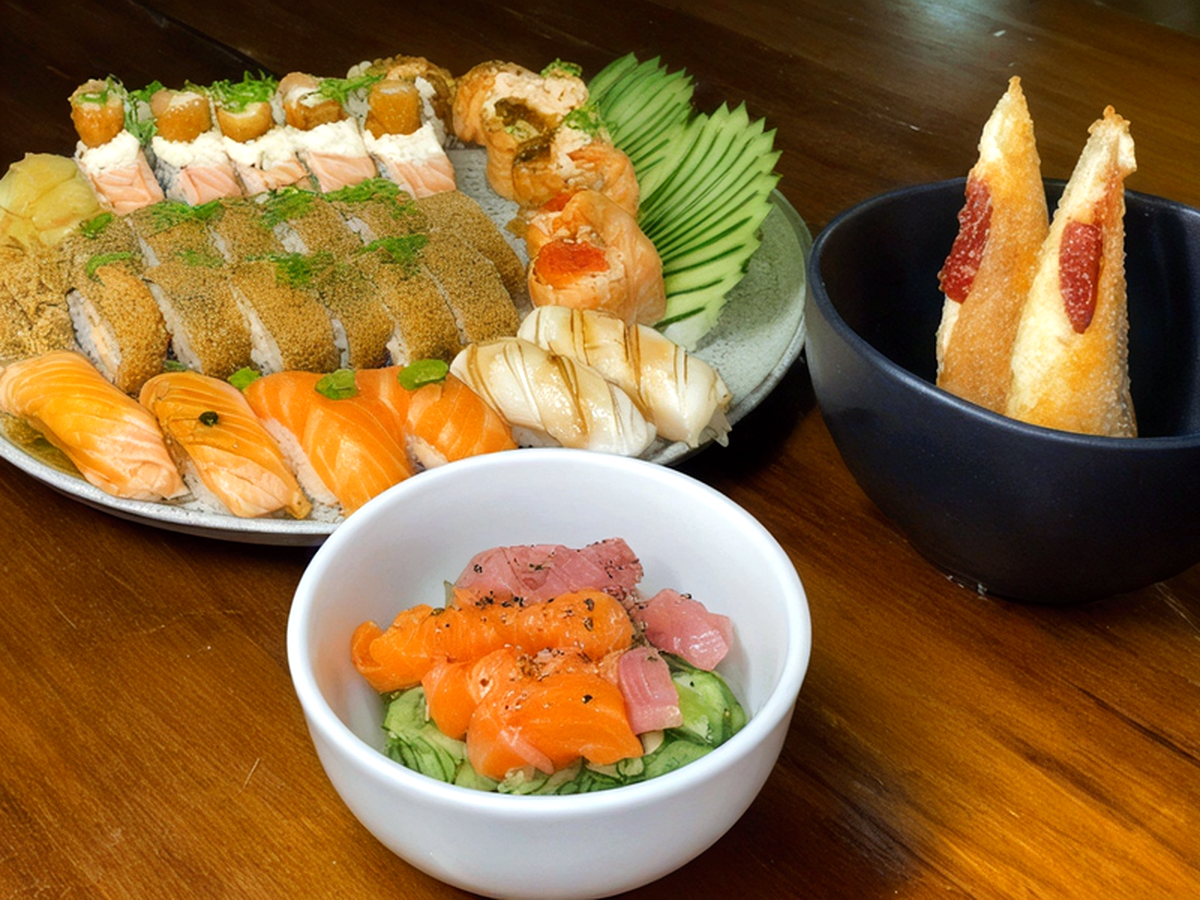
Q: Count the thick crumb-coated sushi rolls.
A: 12